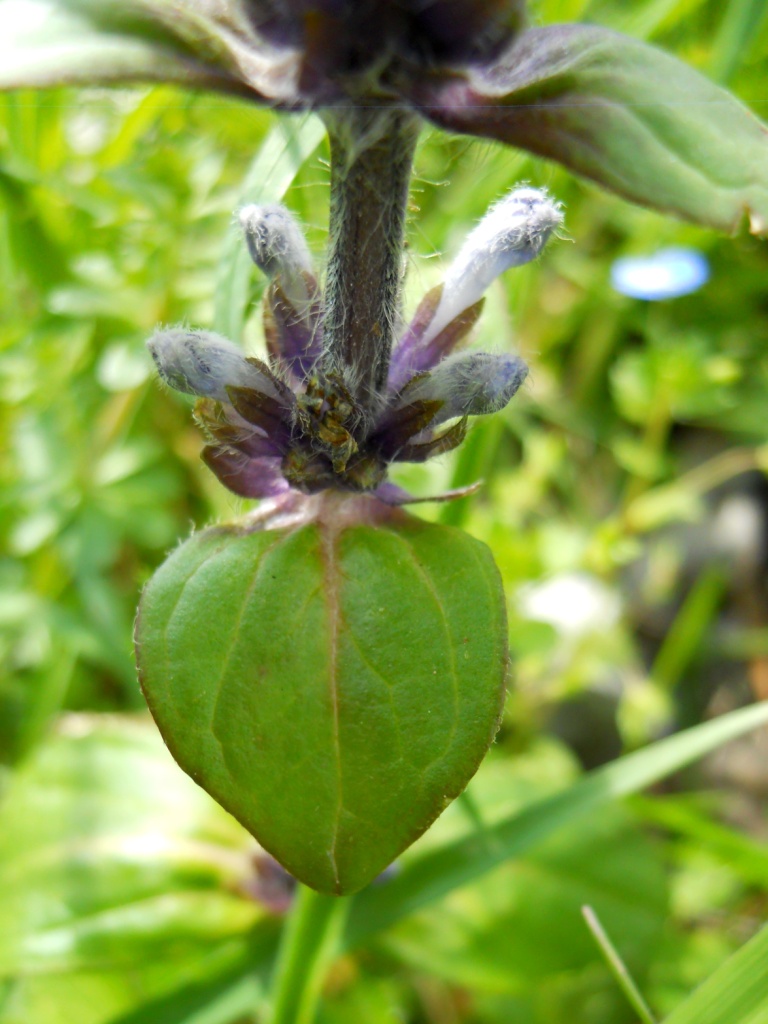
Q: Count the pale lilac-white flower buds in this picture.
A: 4